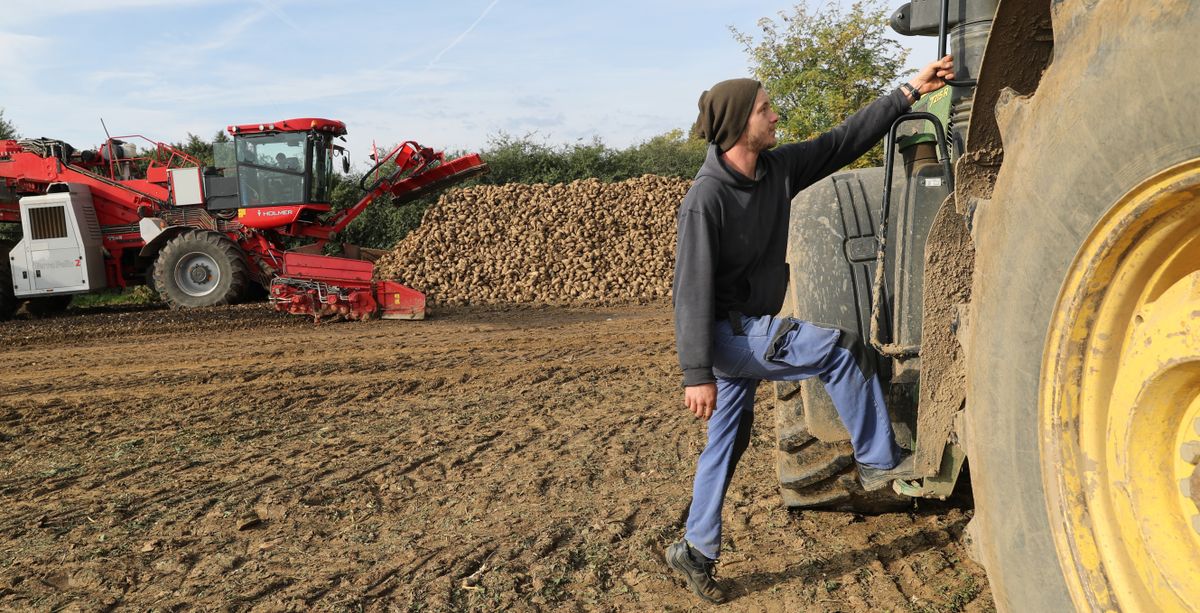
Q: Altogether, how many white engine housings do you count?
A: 1